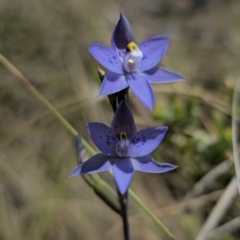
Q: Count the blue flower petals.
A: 12